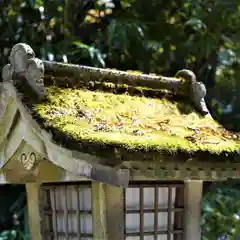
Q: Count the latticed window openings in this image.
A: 2